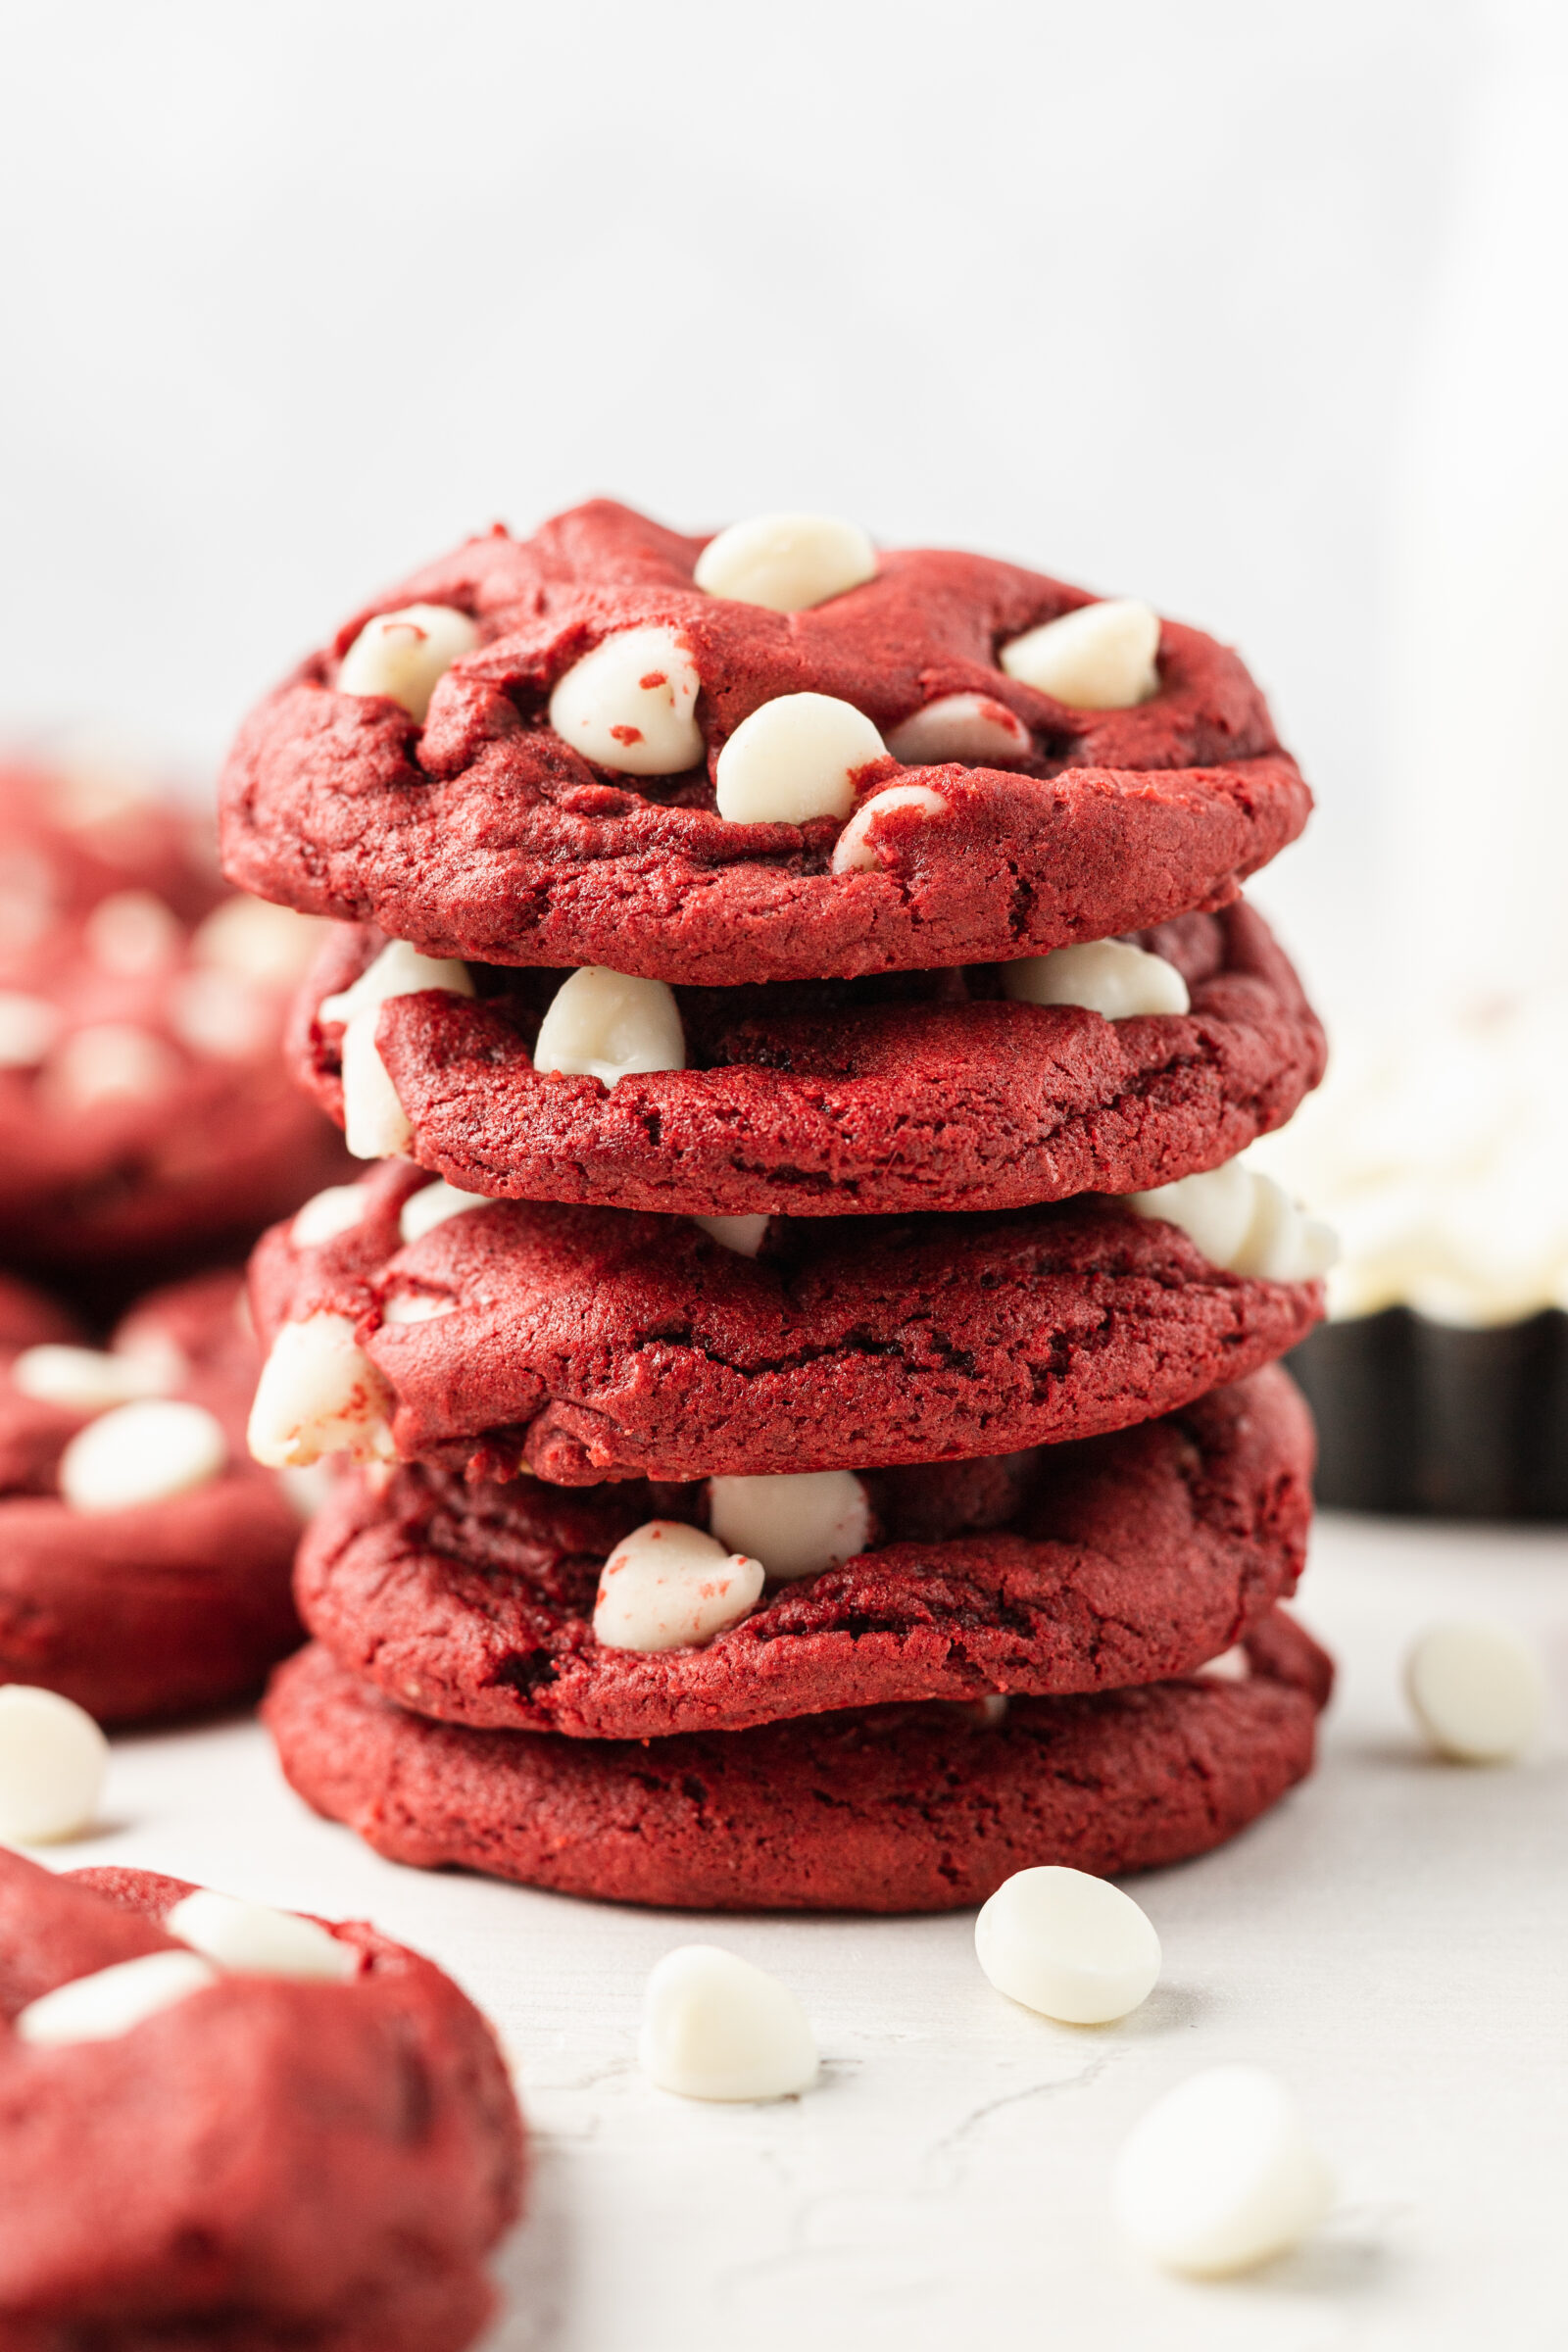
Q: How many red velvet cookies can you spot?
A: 8